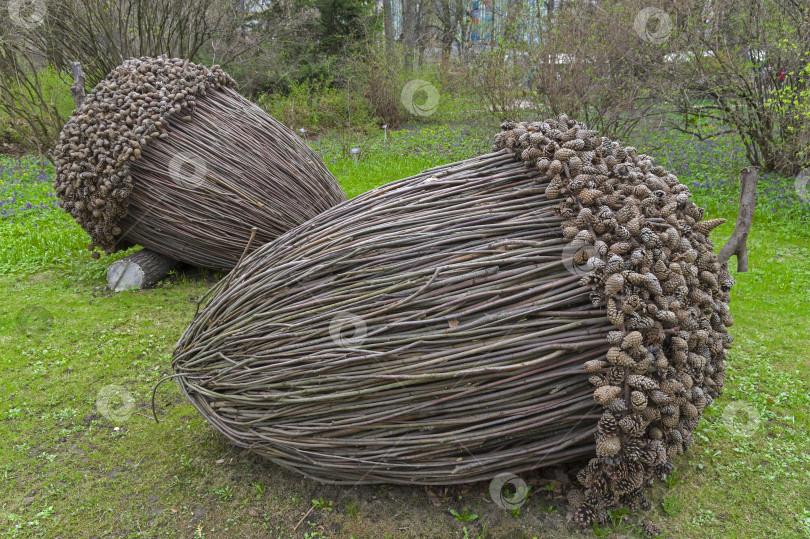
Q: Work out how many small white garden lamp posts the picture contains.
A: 3